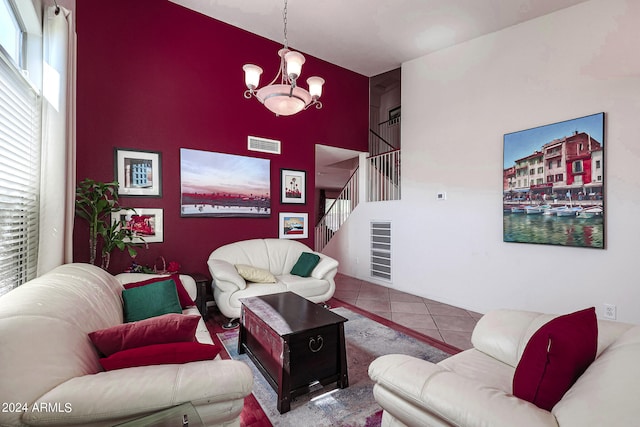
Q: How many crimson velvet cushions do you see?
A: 4